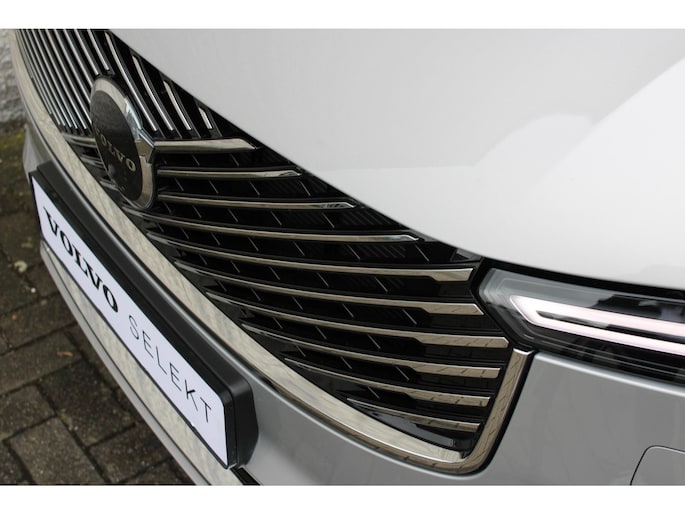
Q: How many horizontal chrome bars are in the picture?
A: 10